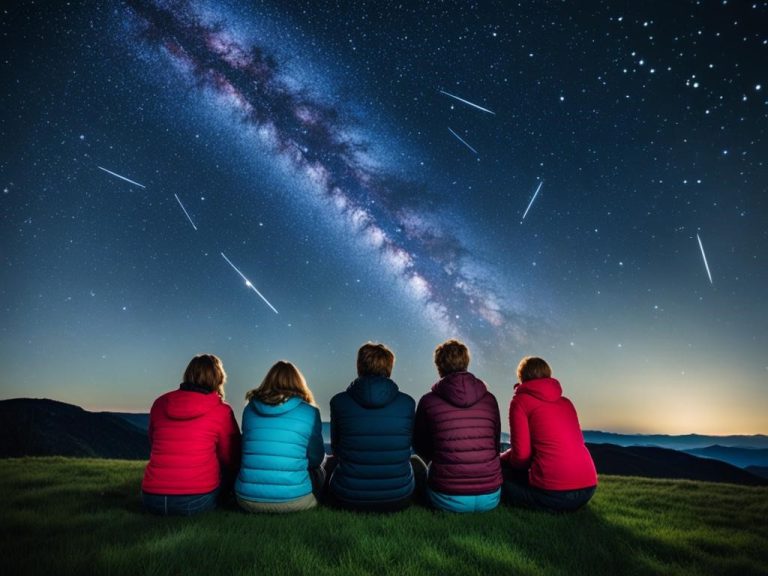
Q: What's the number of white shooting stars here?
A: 7